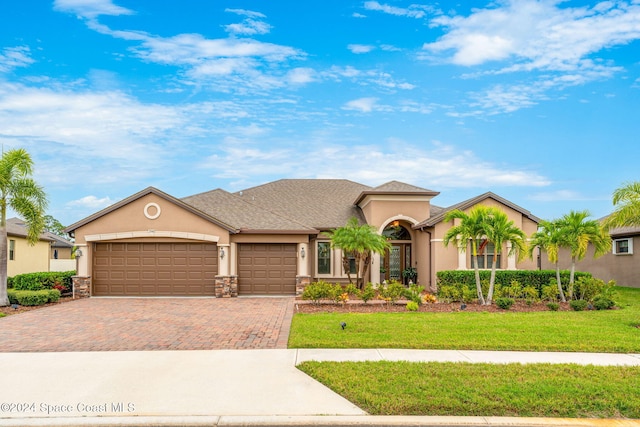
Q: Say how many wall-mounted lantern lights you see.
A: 3